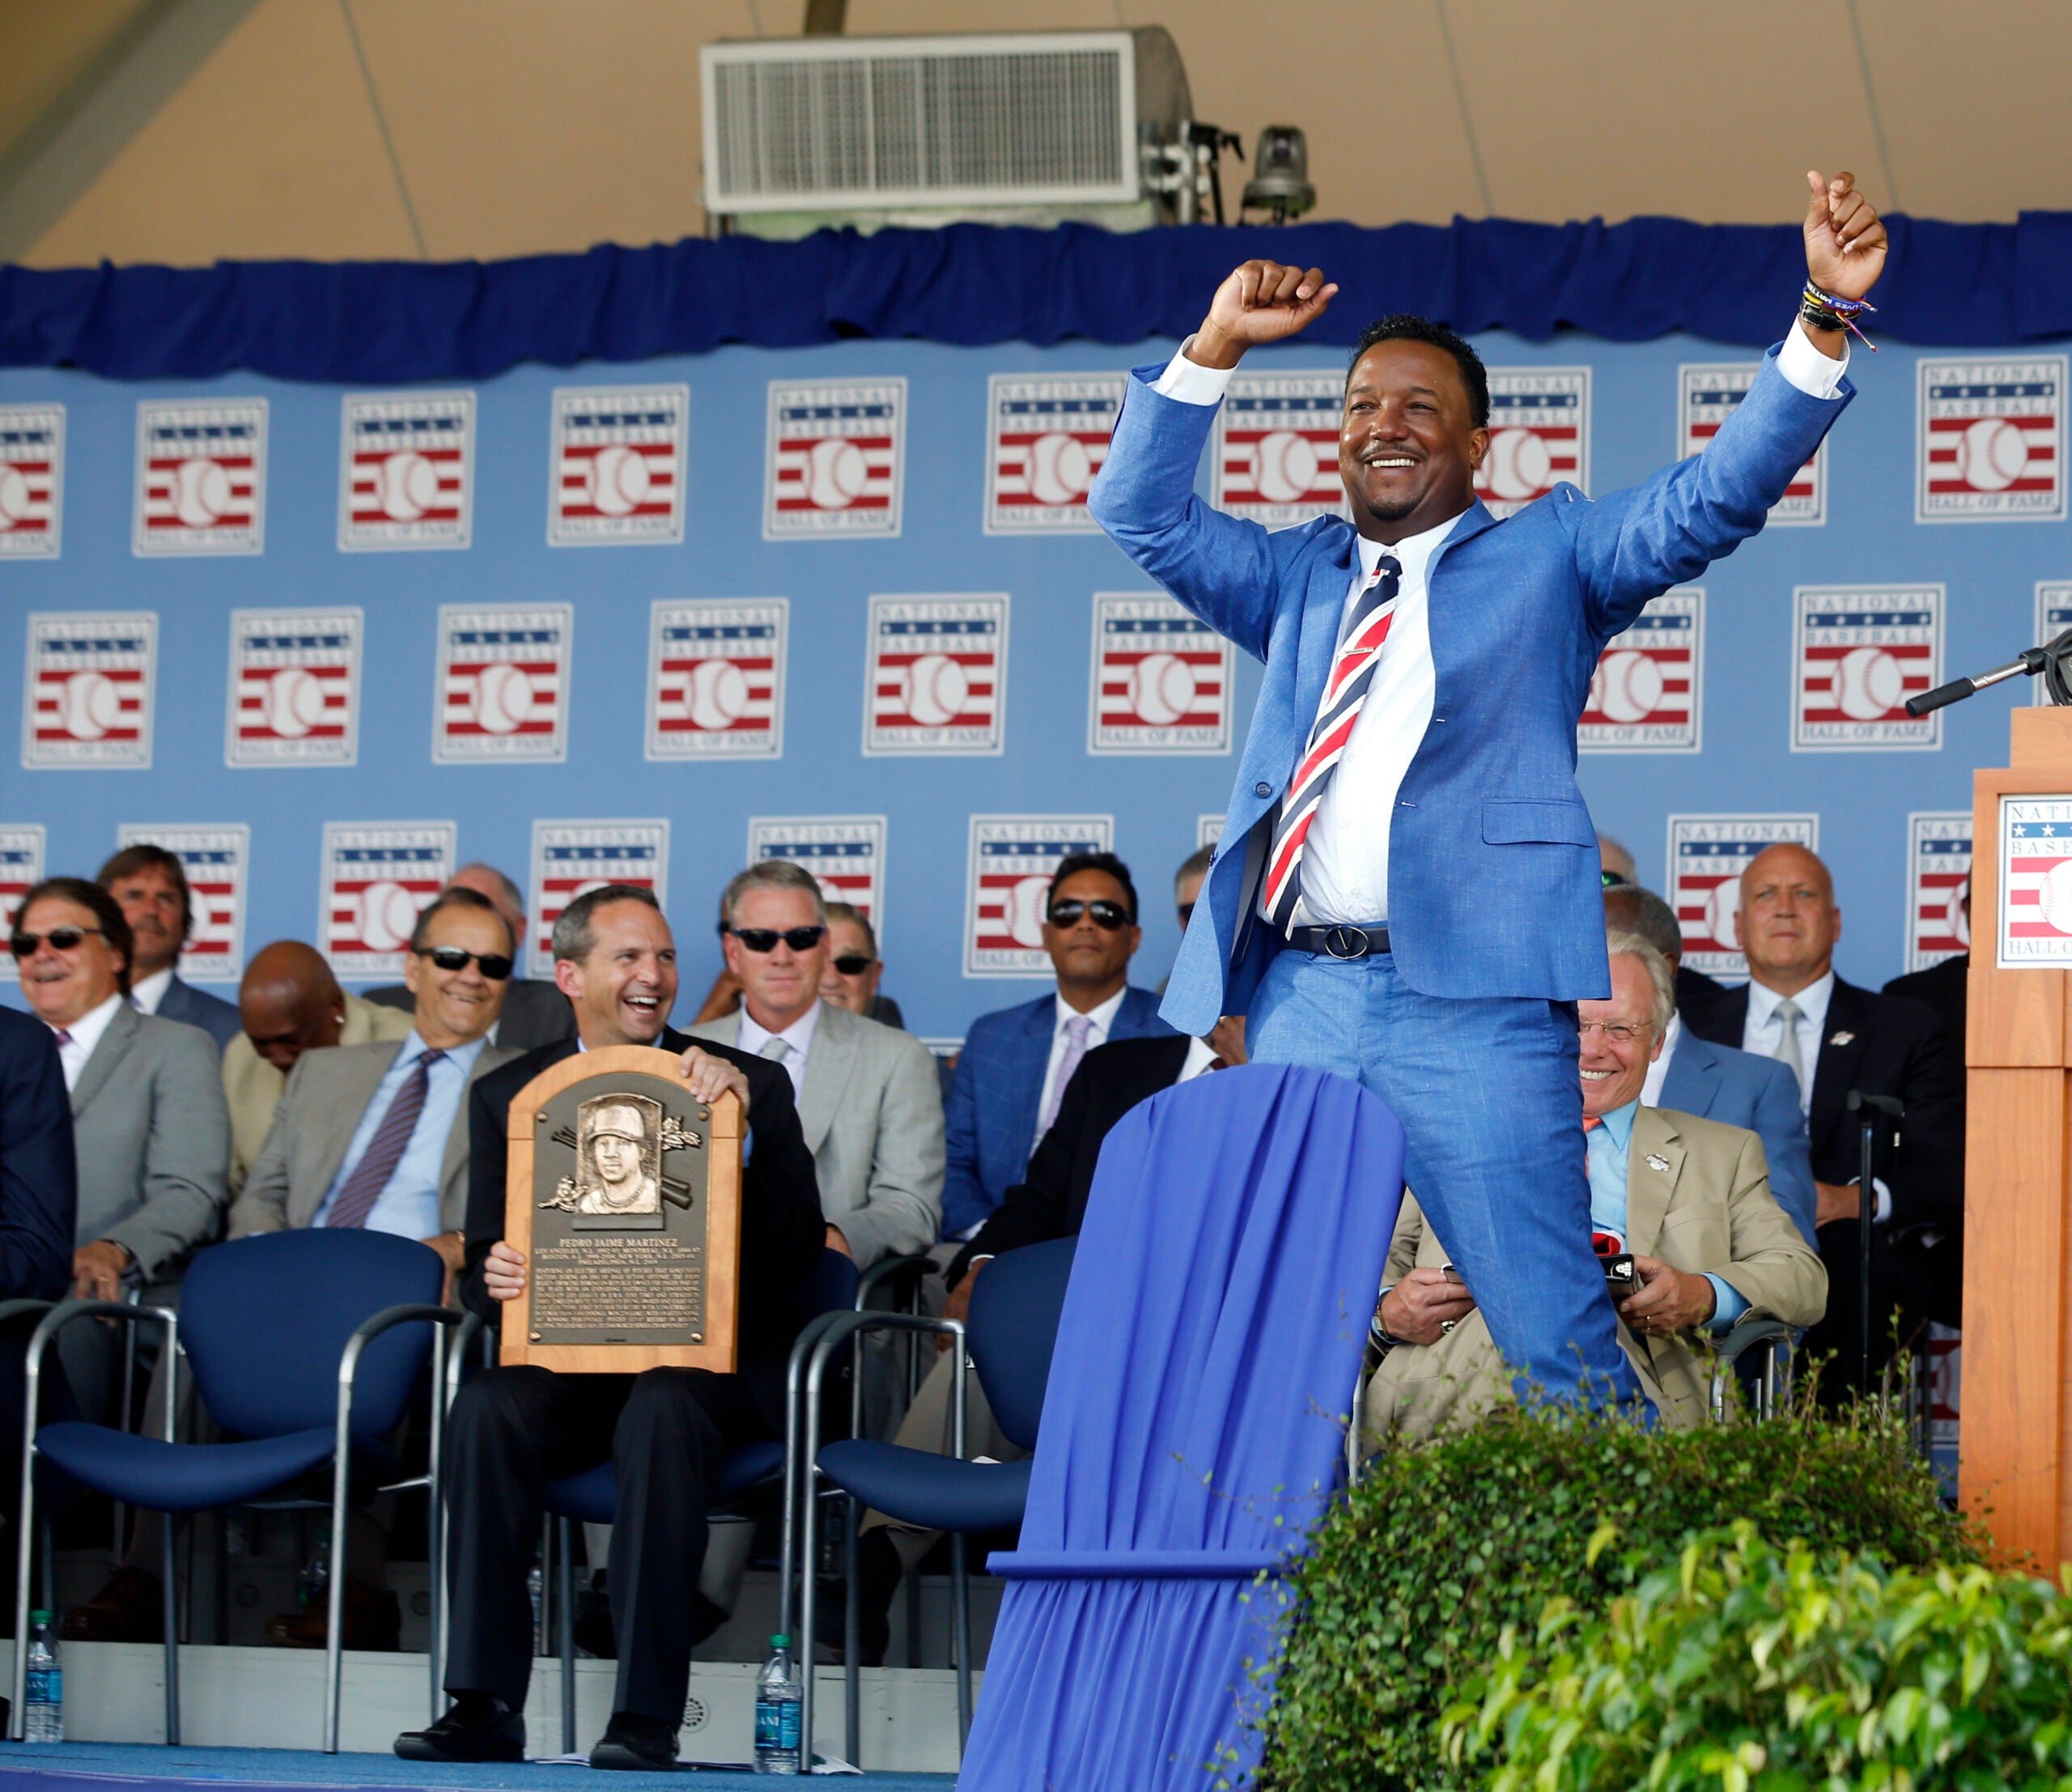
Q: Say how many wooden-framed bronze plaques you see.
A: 1